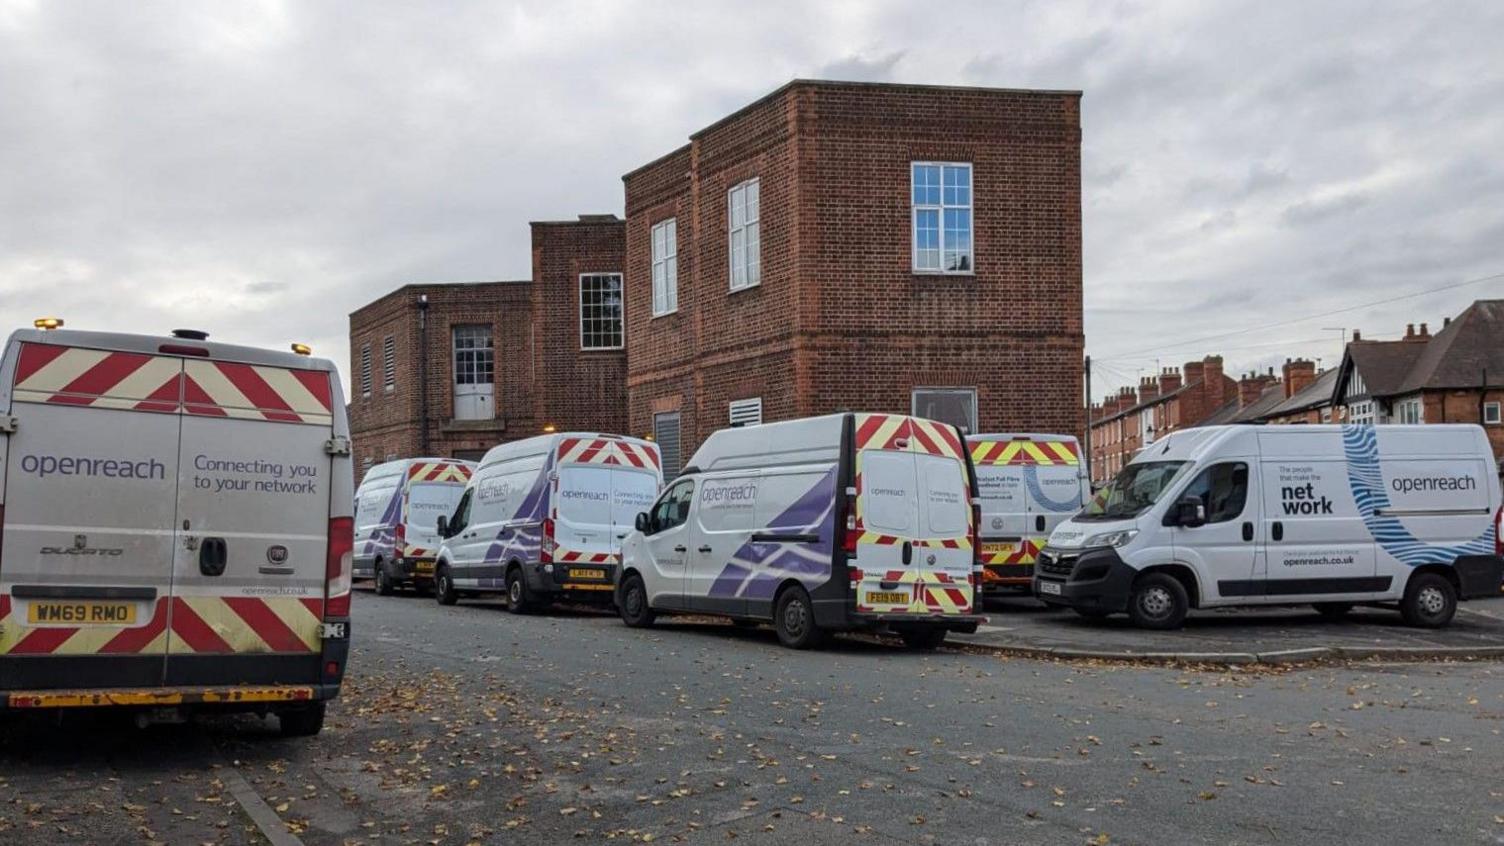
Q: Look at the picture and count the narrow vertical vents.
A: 2